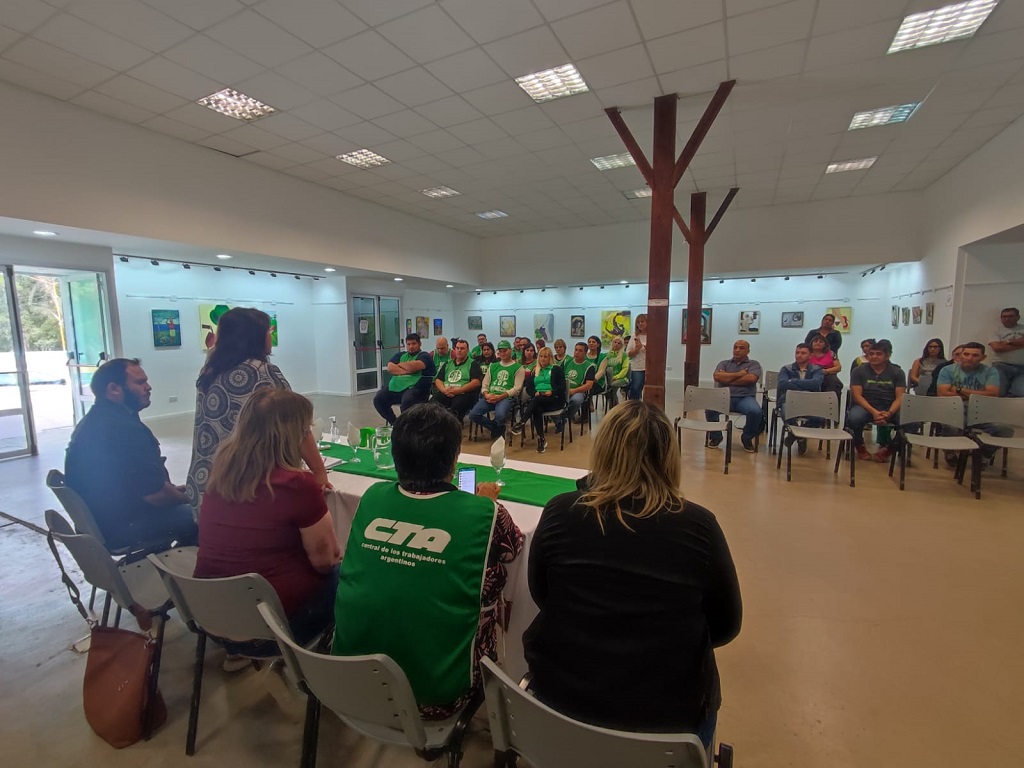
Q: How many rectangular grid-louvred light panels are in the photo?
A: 10